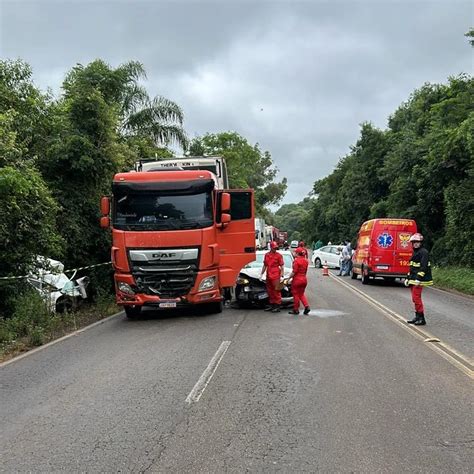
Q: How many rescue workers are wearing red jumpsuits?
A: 2